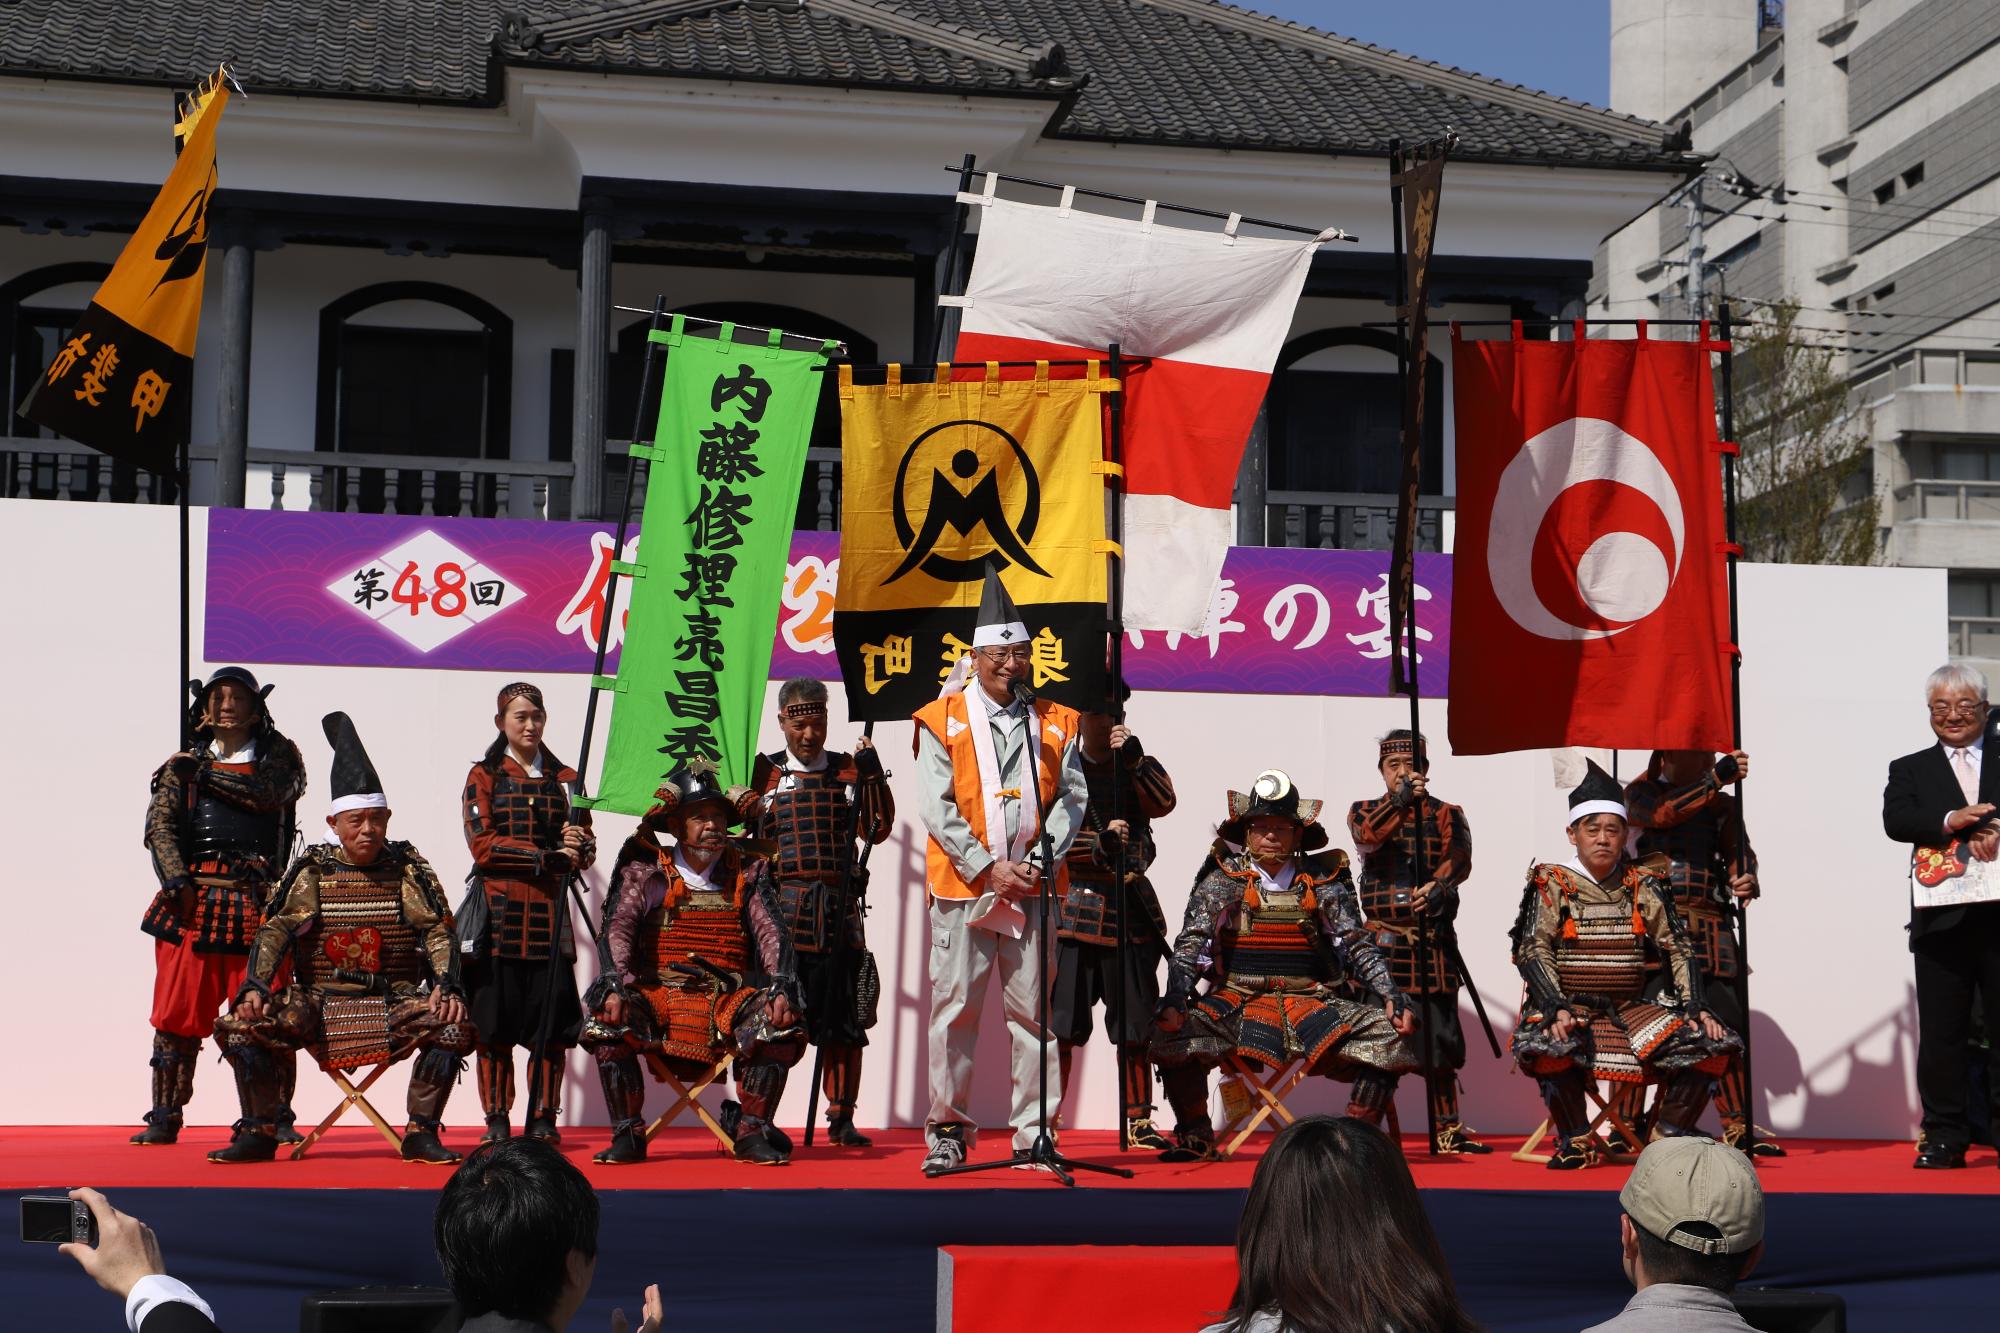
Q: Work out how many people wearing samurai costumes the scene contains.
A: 10